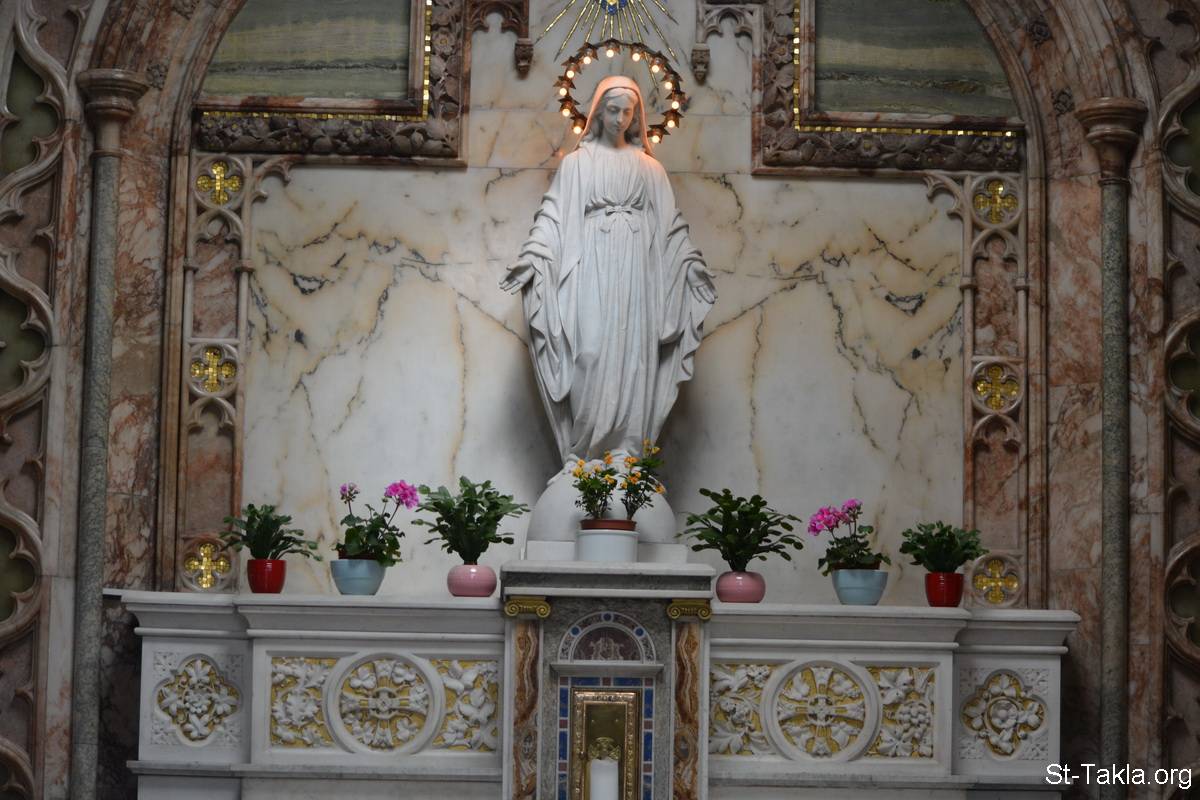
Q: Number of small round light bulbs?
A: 12